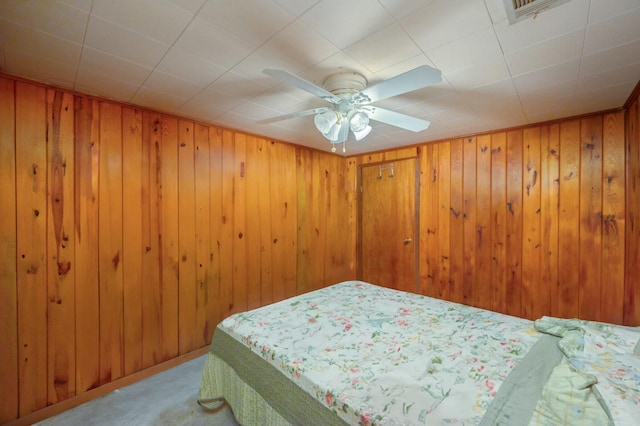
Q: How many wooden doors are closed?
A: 1